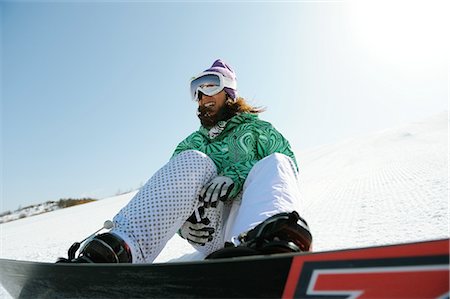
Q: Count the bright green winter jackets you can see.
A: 1